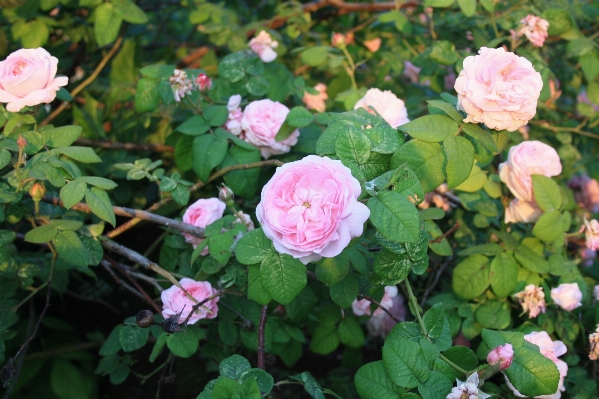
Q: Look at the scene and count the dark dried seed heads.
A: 2